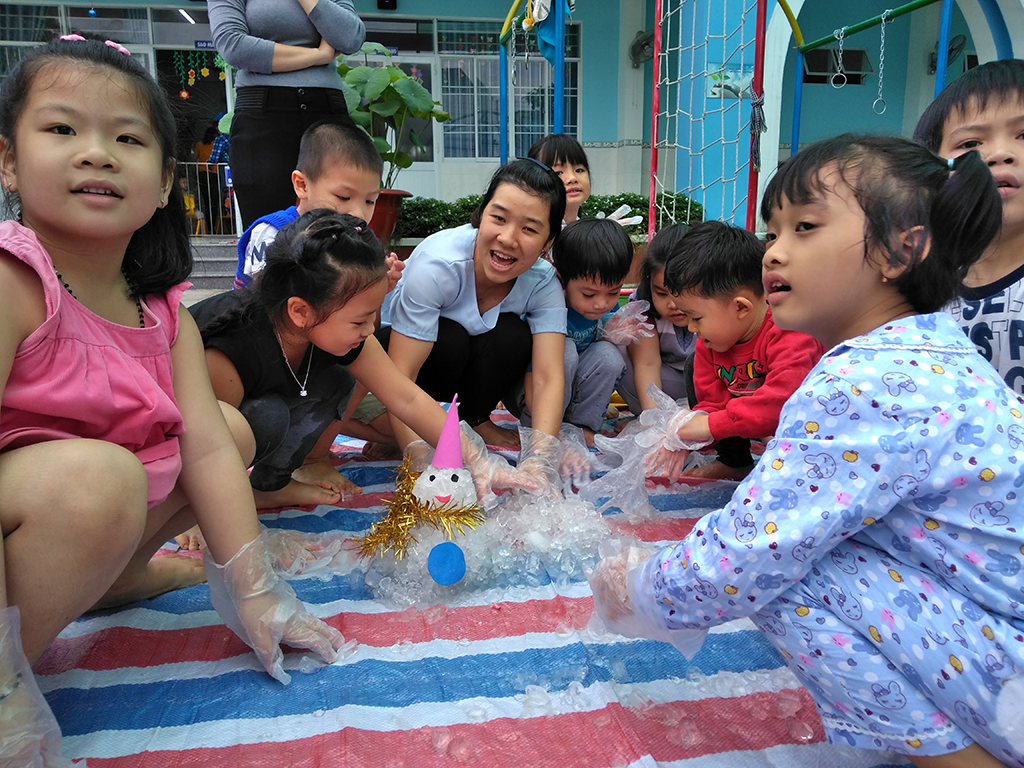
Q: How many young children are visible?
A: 9